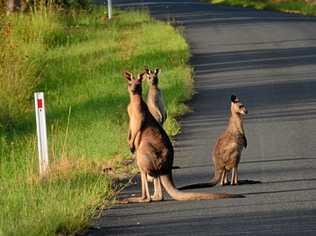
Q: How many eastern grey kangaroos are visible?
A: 3